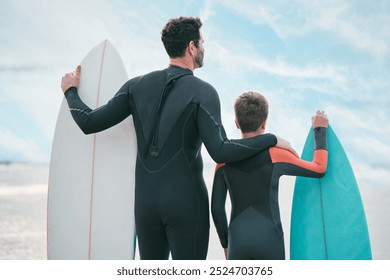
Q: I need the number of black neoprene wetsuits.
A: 2